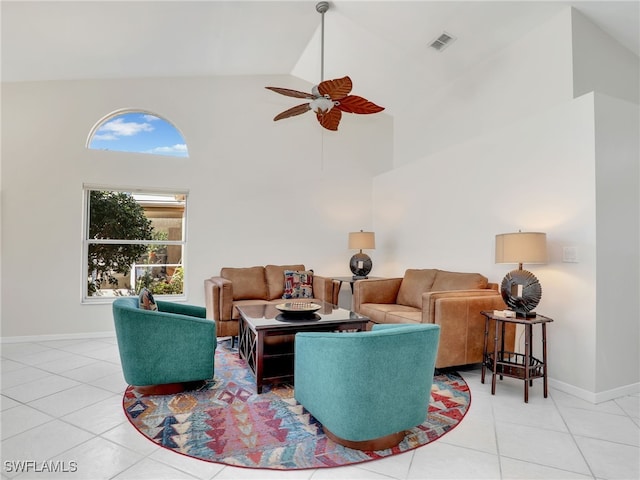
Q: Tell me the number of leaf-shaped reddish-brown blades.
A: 5